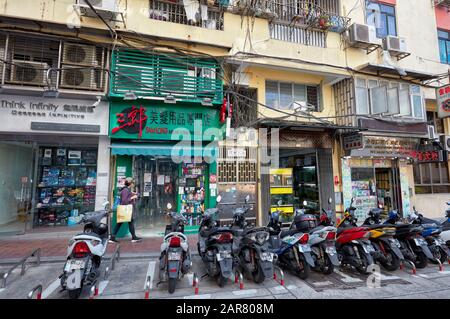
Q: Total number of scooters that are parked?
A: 11